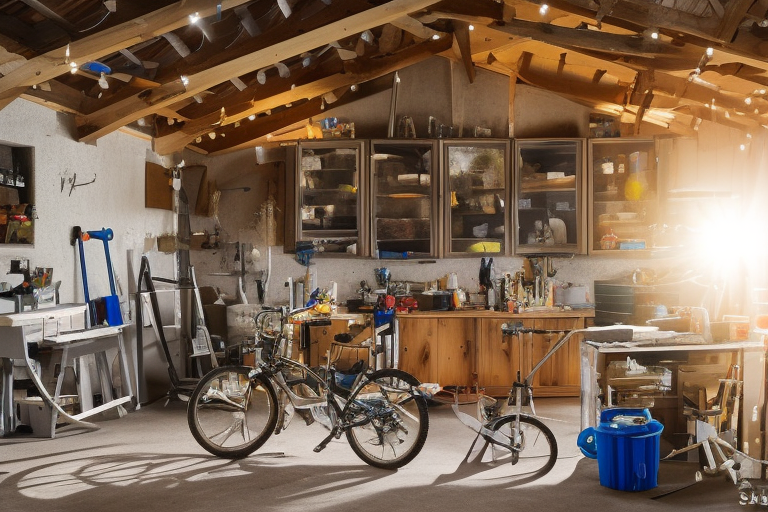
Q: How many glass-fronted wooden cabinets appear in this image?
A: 5